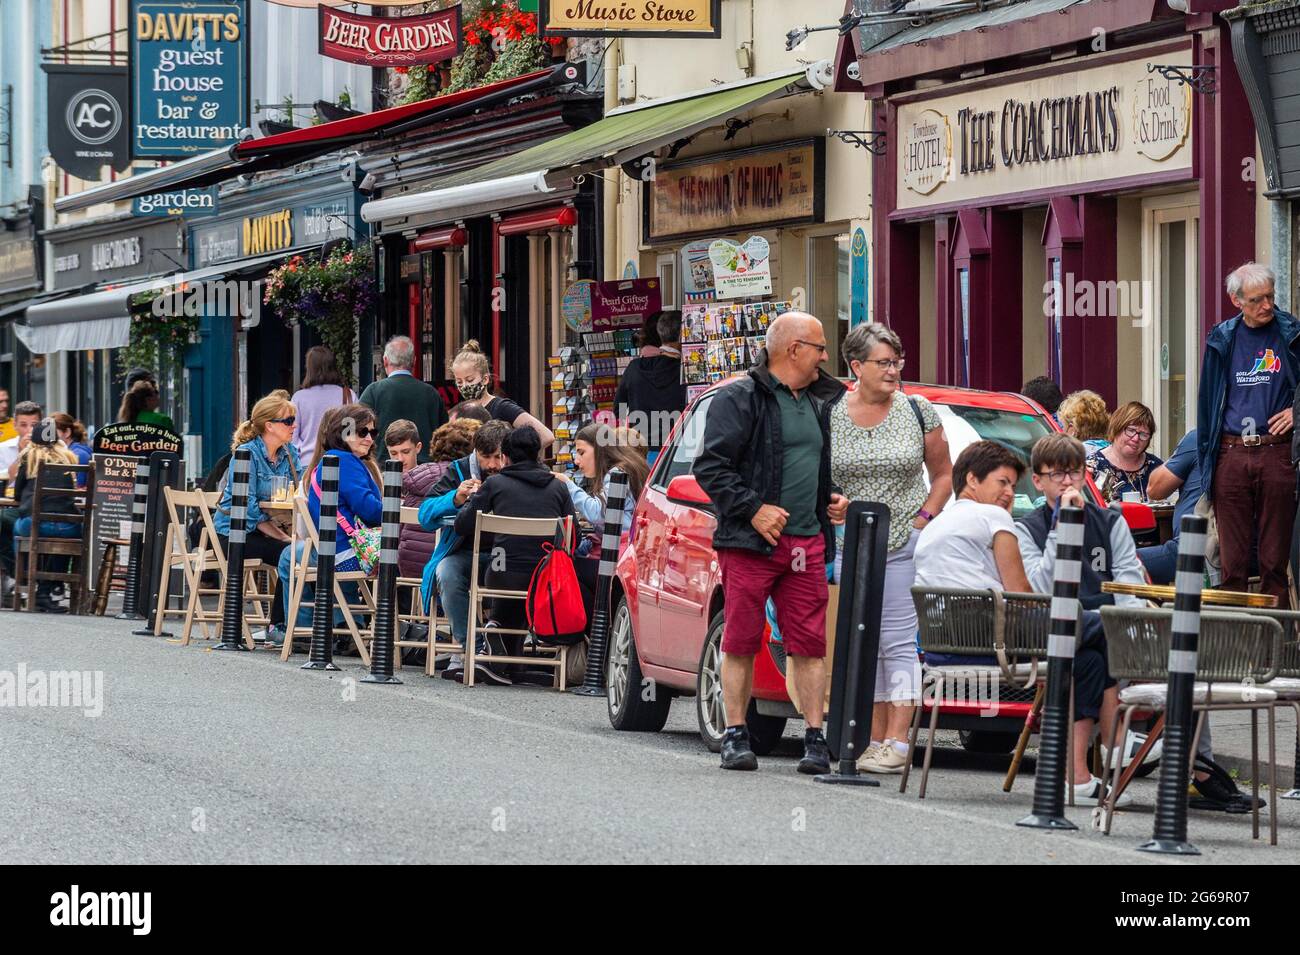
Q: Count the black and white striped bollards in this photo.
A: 7